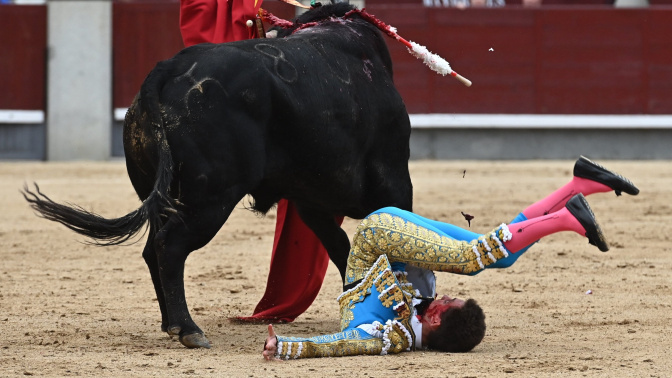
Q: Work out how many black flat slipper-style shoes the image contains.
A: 2